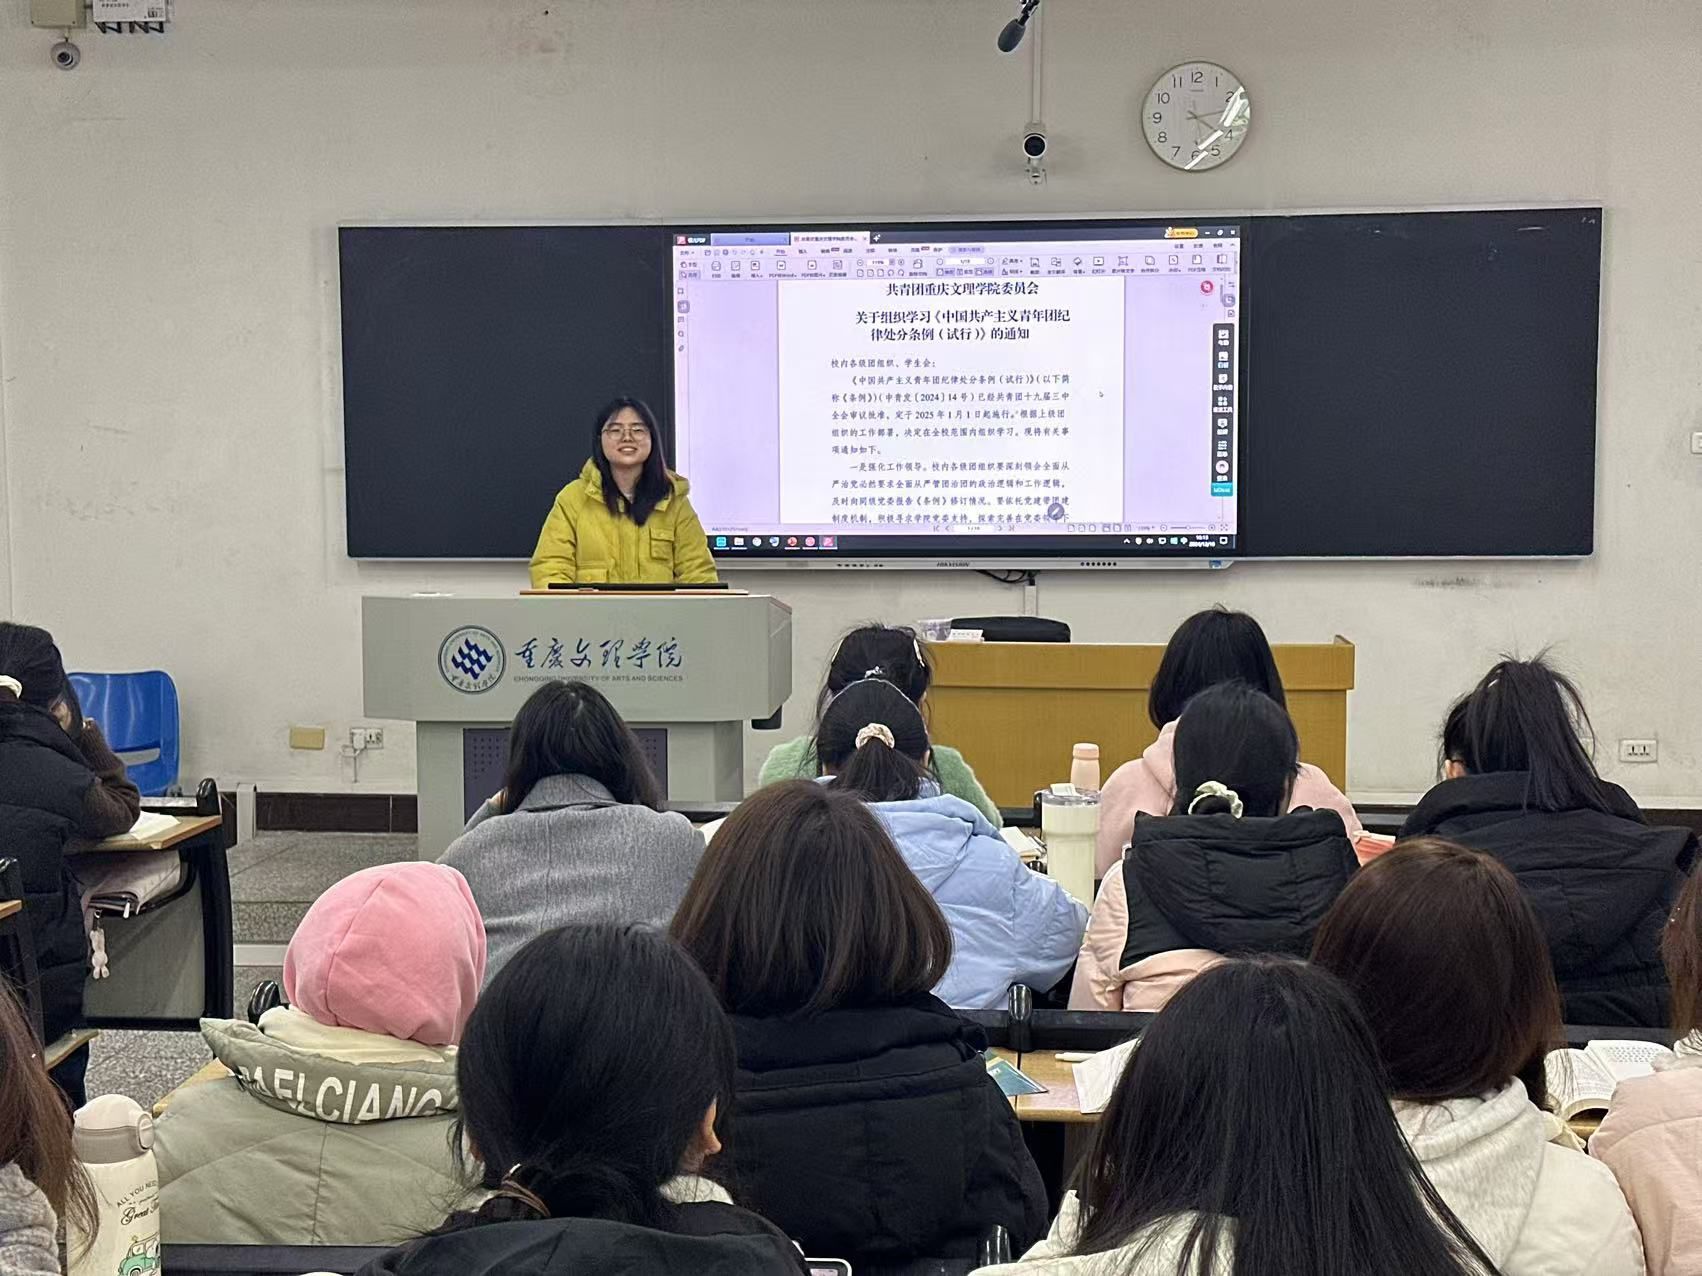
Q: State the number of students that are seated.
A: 14